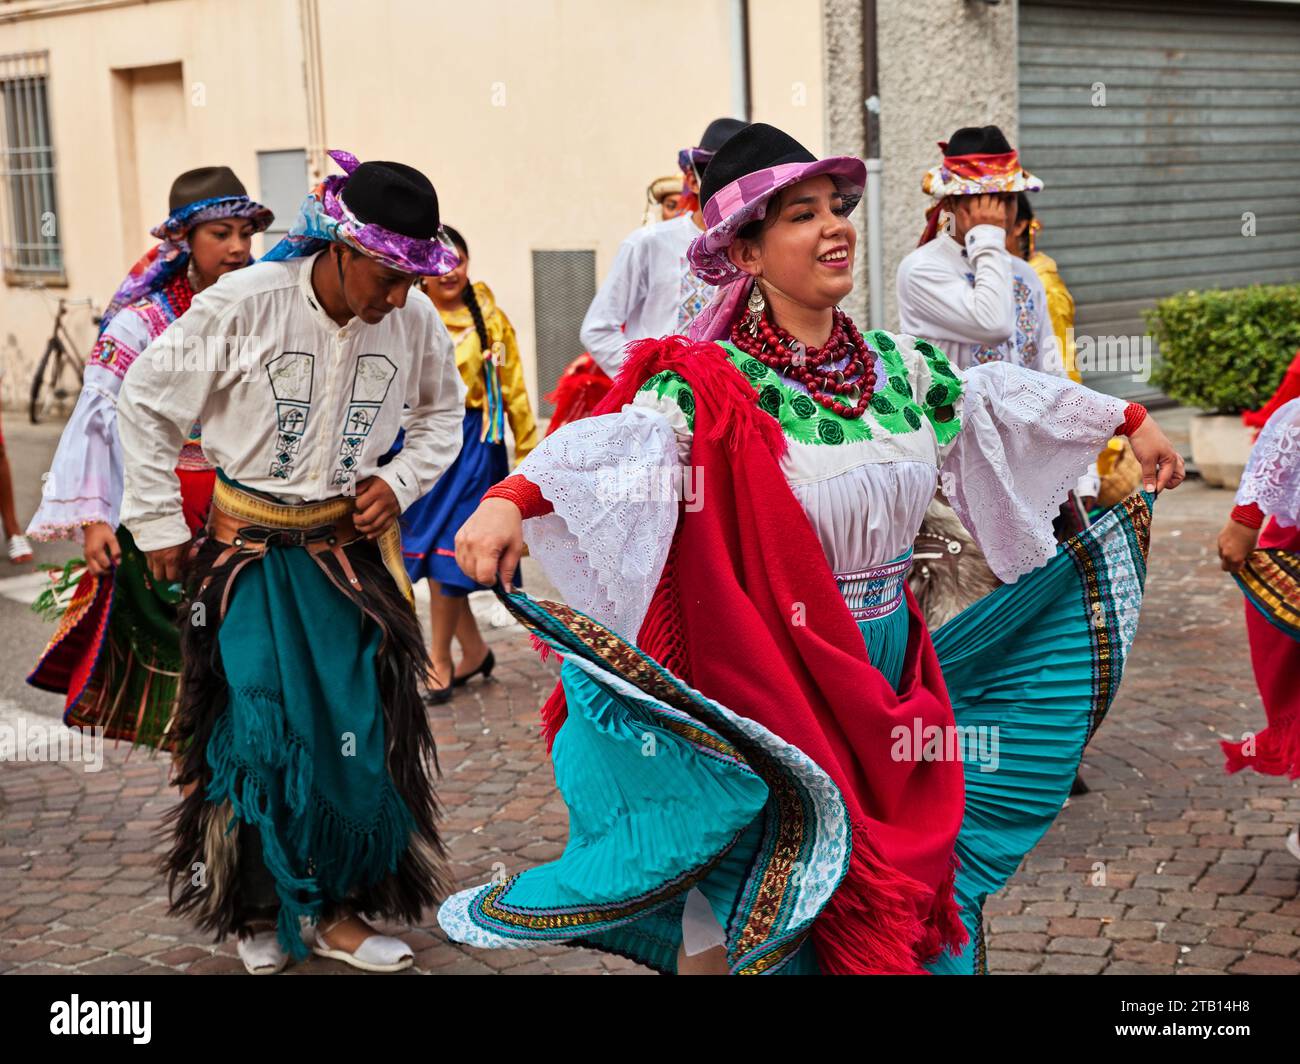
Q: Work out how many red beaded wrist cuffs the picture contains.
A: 3